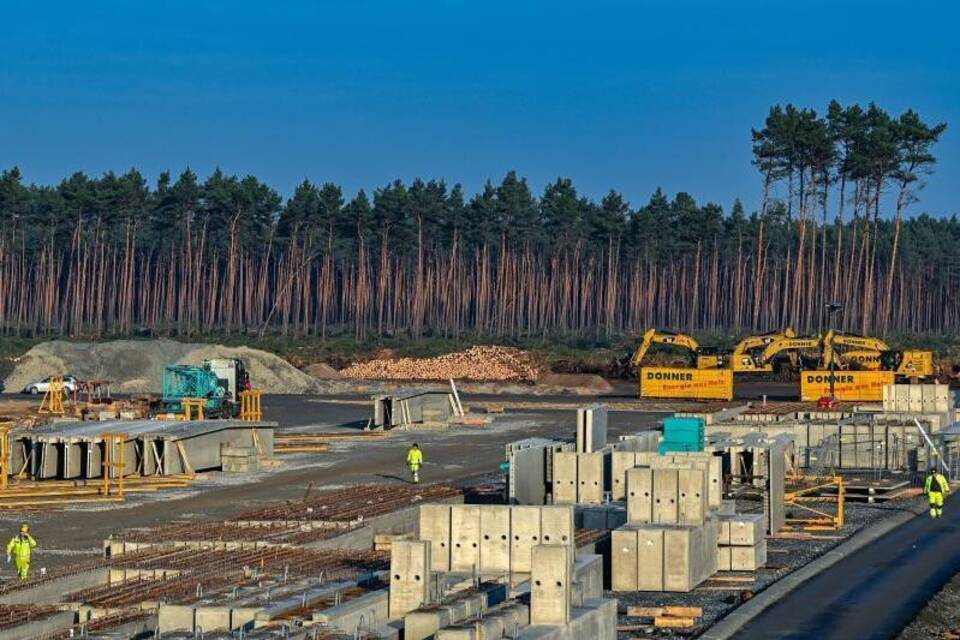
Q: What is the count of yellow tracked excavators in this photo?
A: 4